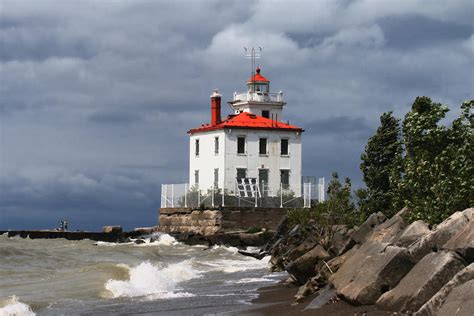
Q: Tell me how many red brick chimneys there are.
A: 1